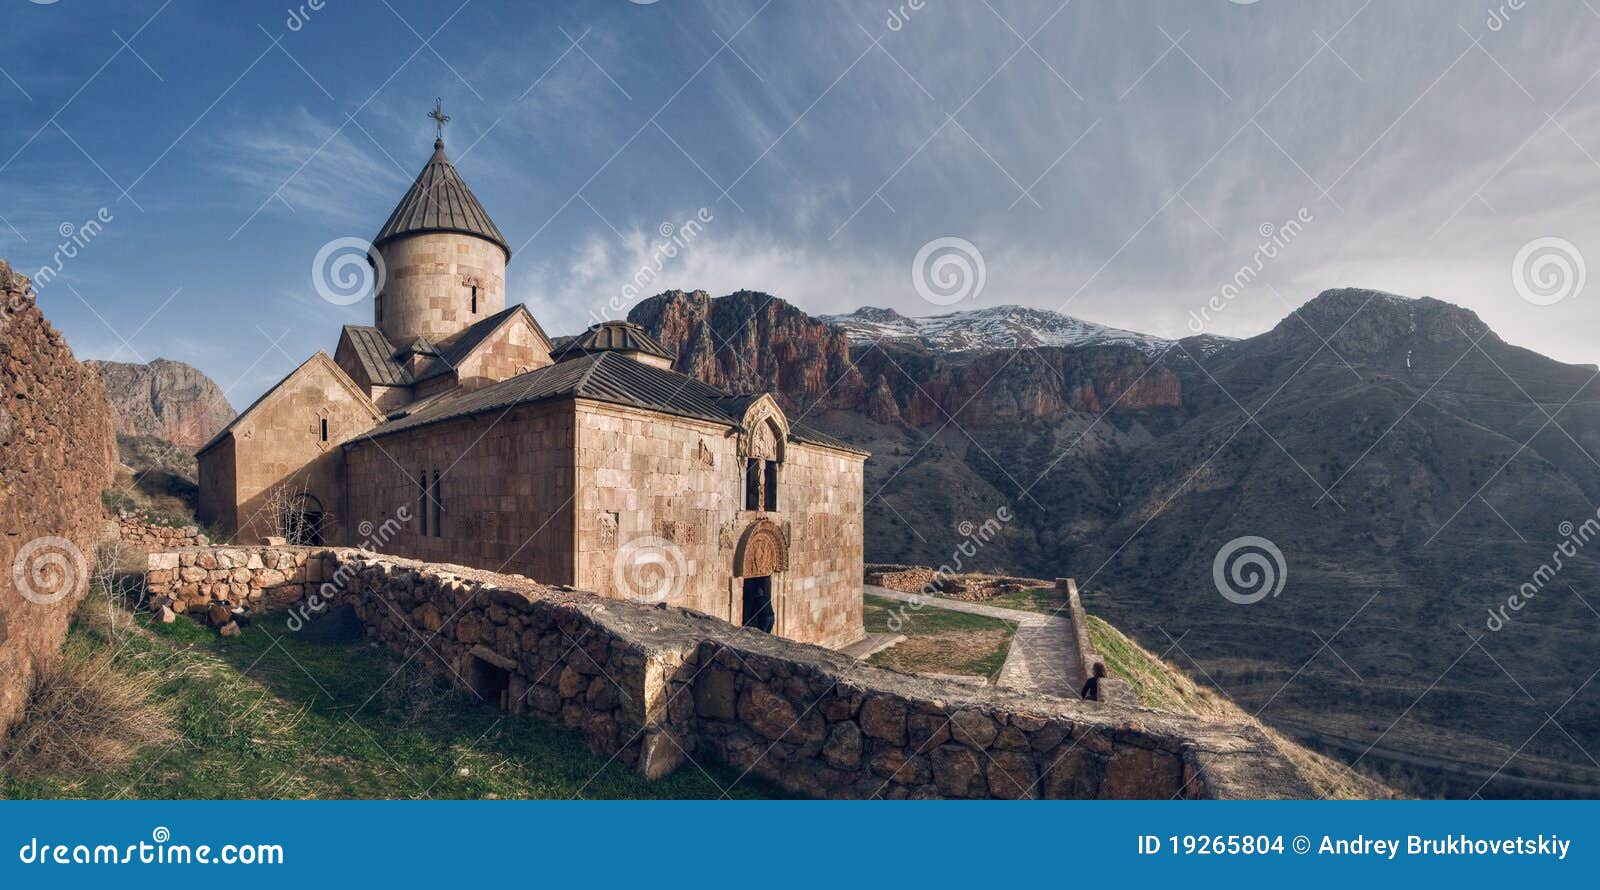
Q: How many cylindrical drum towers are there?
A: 1